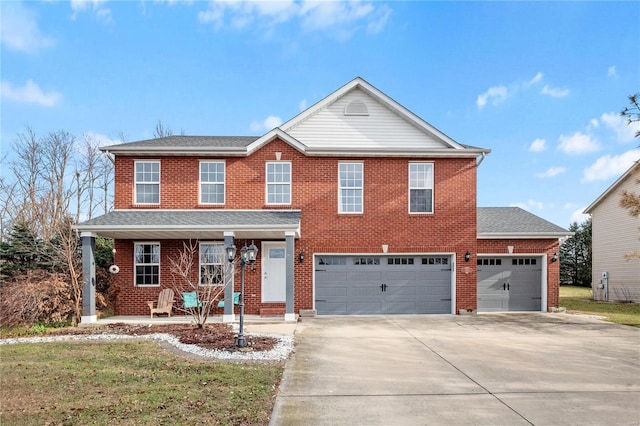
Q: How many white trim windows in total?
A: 7